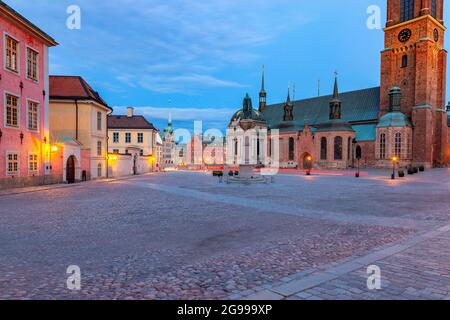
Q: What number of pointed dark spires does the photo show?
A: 3